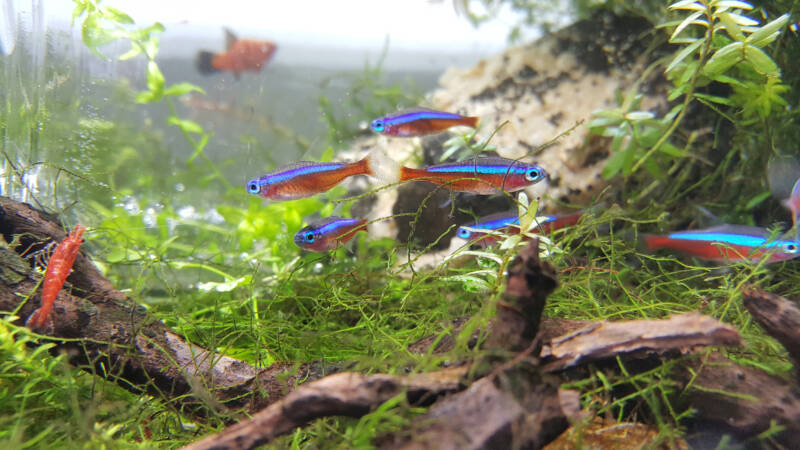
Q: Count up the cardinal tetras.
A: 6